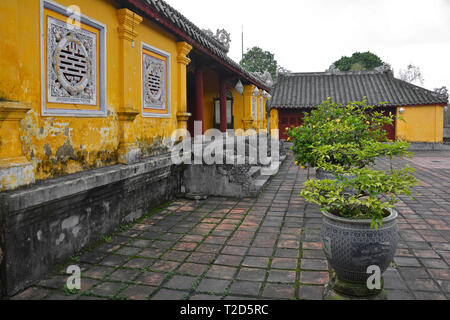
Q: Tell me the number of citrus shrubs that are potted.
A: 2